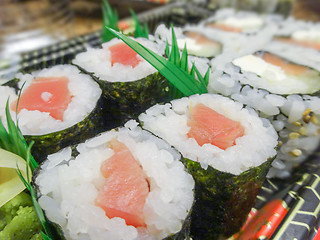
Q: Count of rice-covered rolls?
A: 4